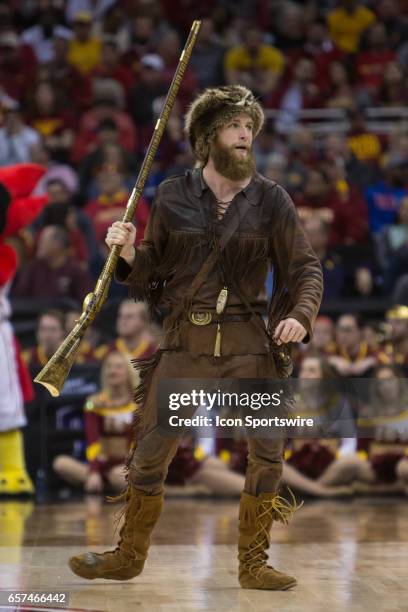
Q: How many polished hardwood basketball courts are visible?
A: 1